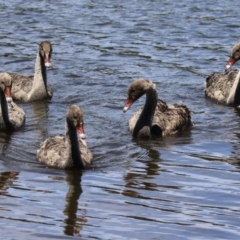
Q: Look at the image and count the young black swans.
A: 5